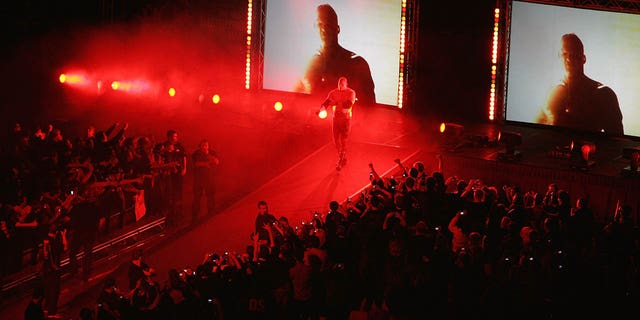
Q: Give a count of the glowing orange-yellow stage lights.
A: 7